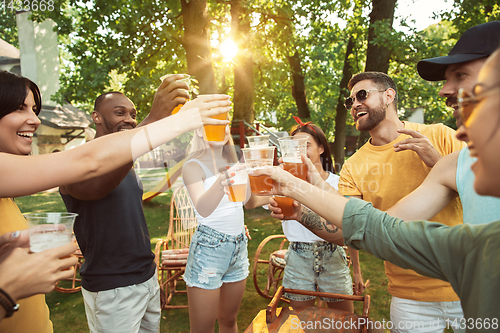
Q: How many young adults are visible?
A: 7